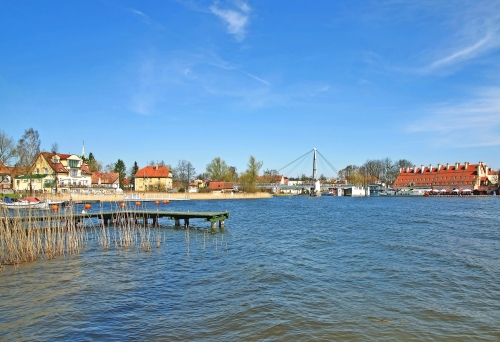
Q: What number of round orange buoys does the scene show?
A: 7